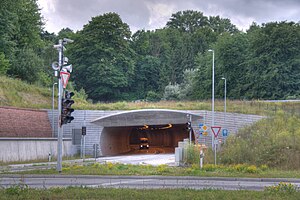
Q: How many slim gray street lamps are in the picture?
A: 3